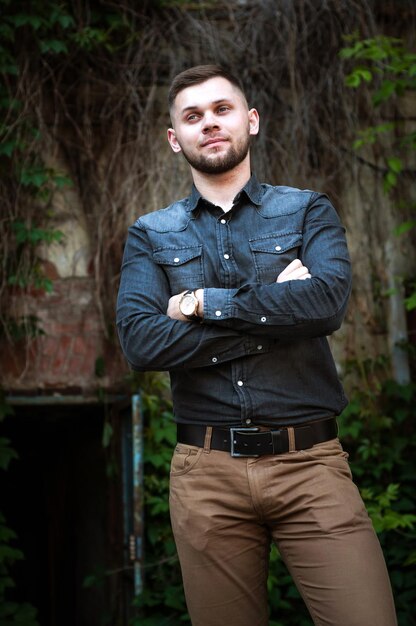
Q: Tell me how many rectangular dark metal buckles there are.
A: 1